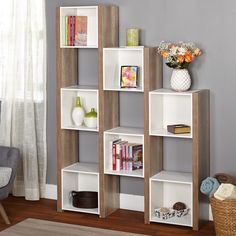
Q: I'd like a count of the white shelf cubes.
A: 7